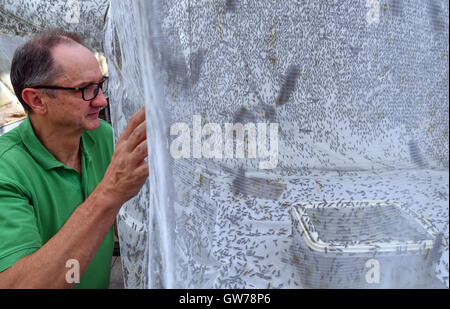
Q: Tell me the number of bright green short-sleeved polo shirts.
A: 1